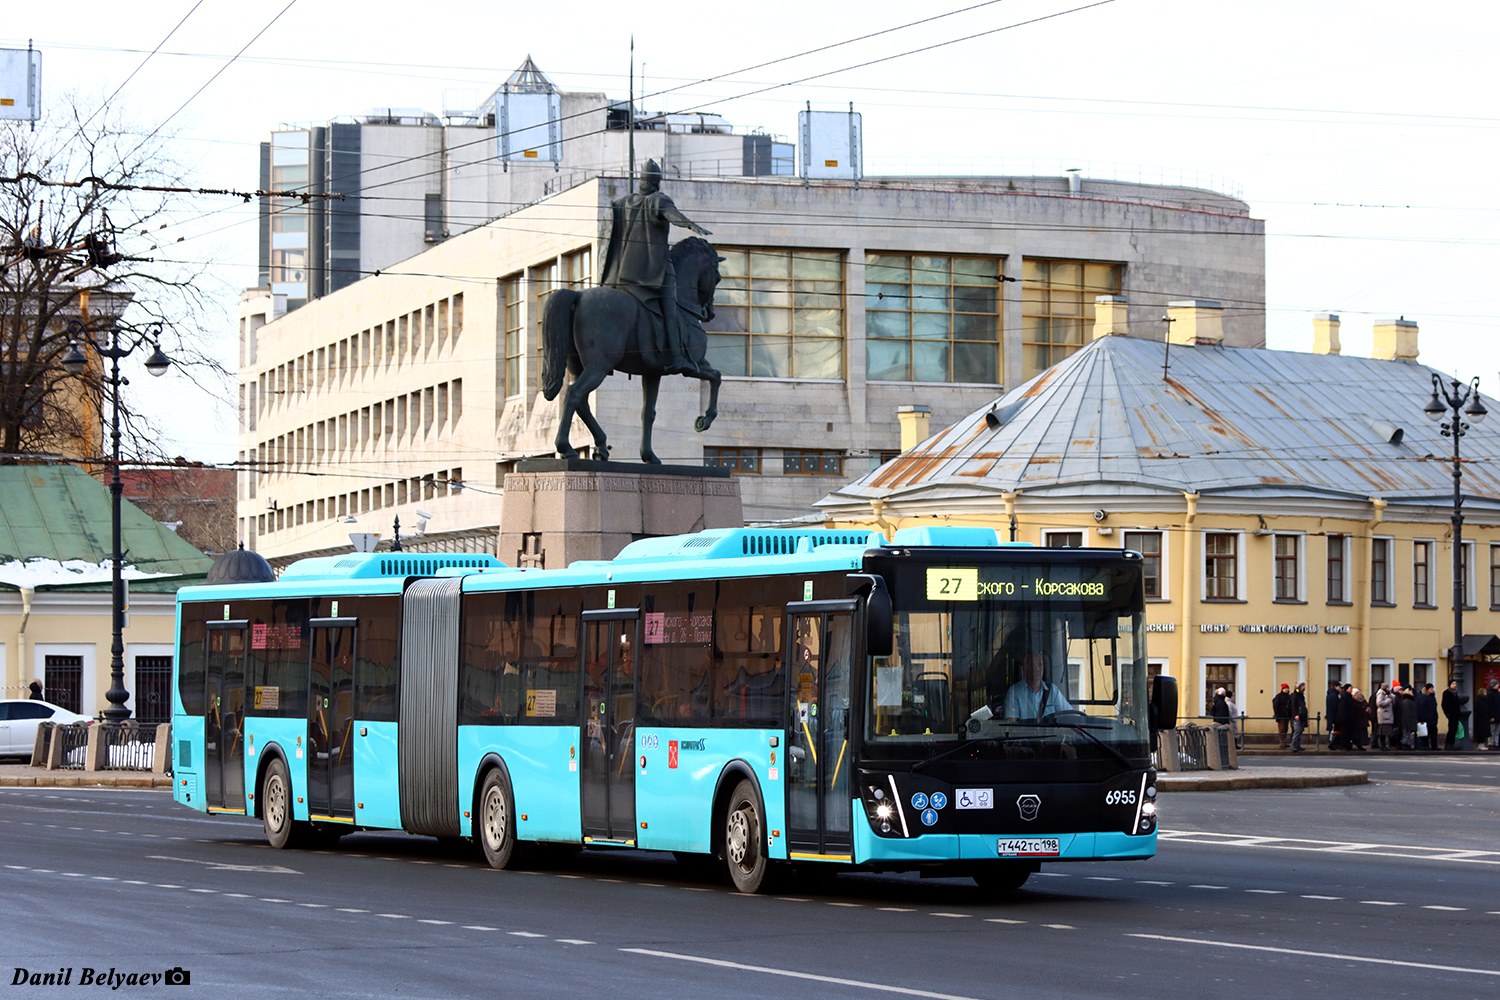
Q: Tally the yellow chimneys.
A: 5